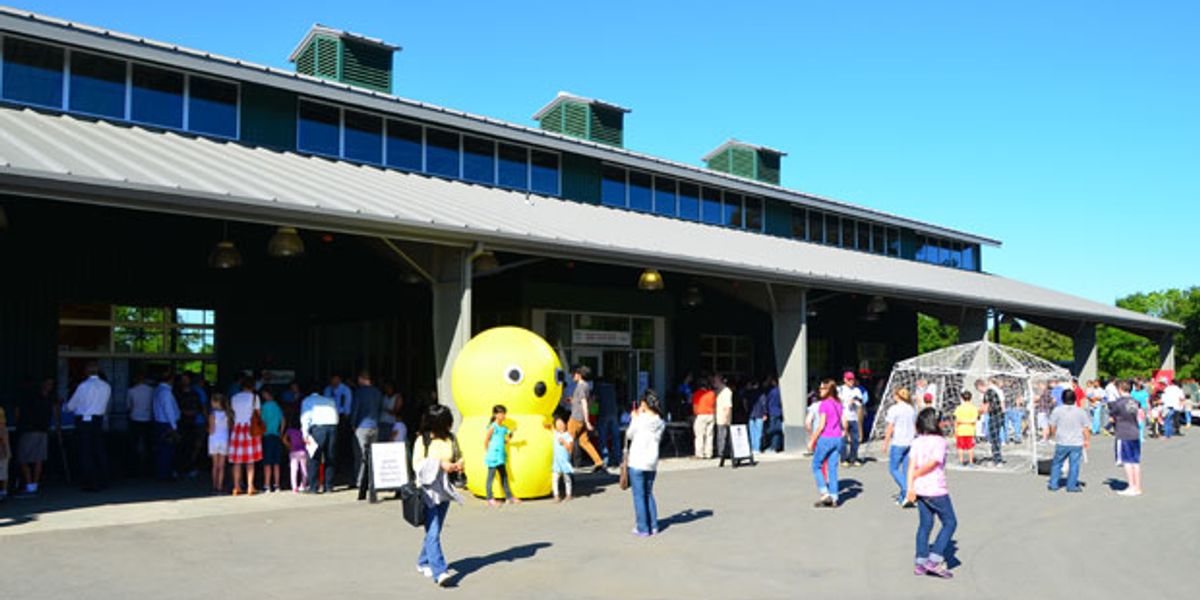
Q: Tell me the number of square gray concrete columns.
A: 5